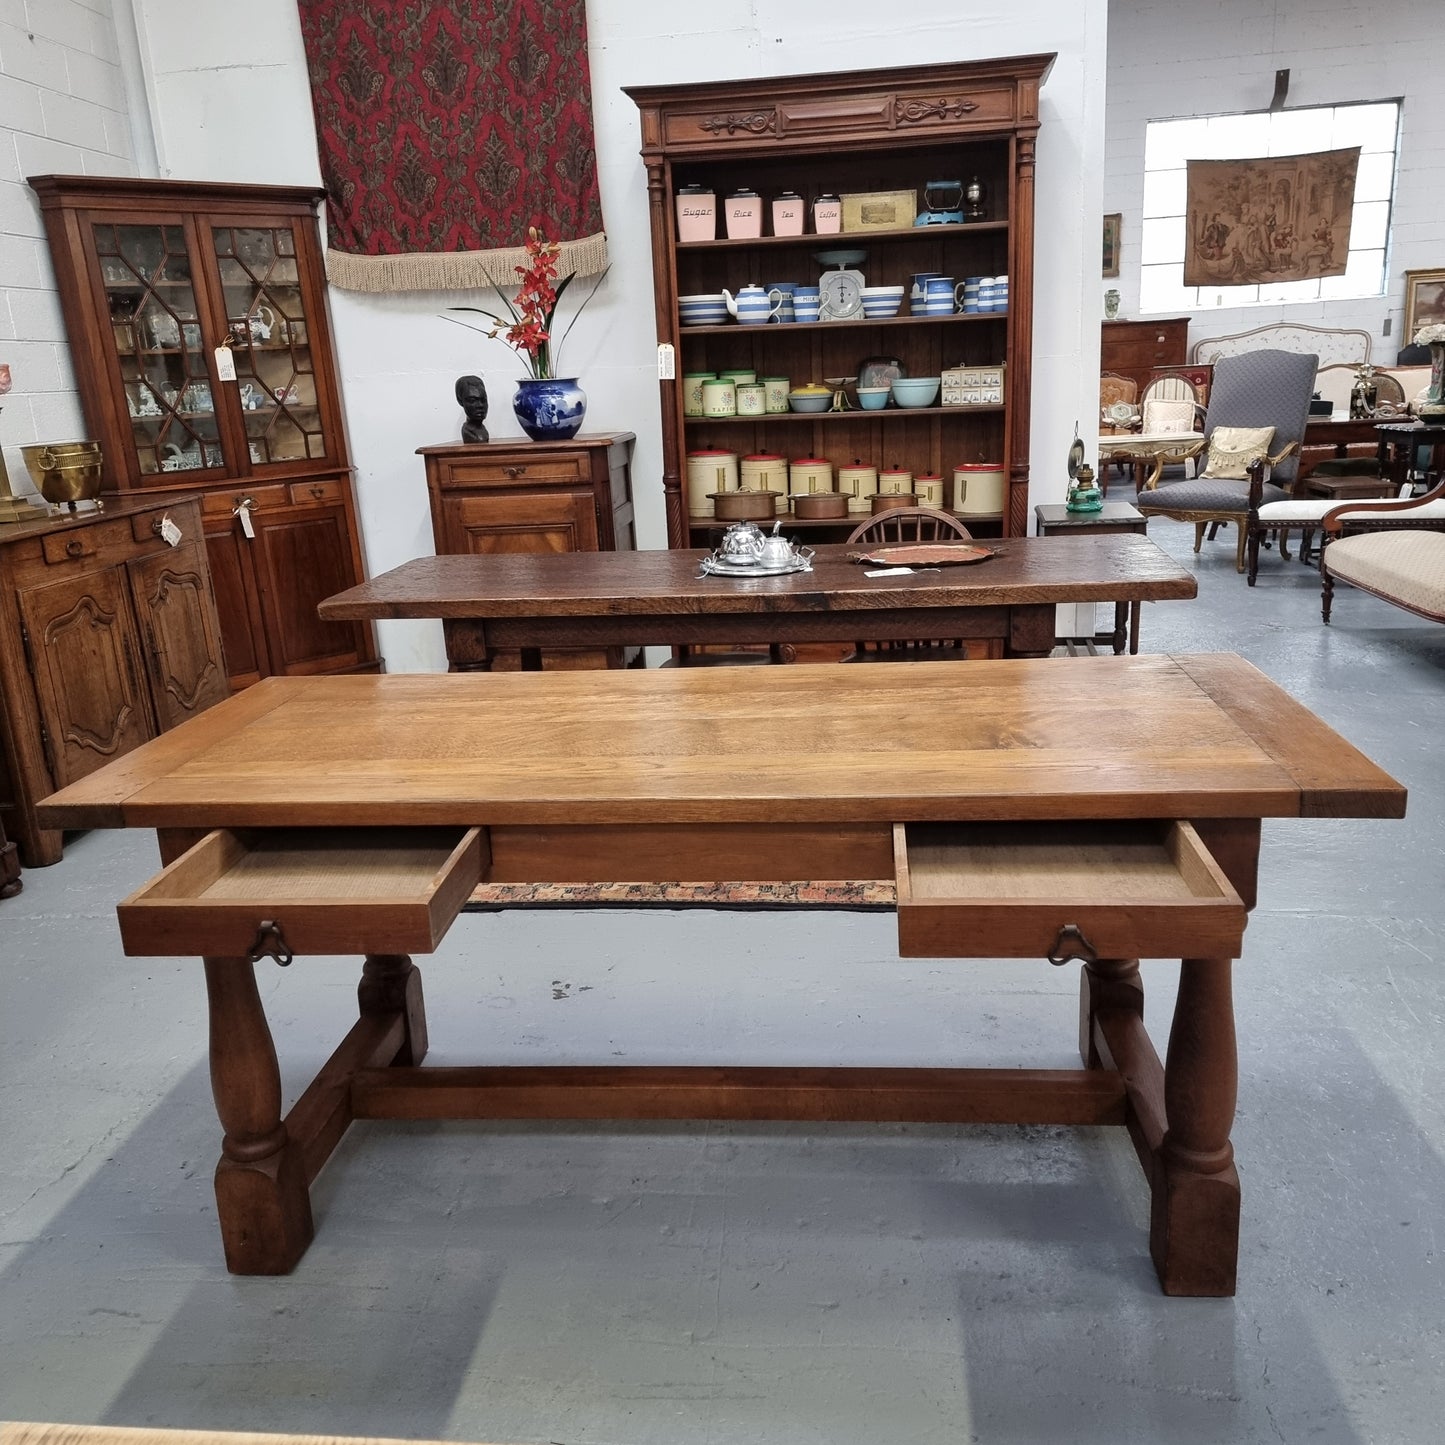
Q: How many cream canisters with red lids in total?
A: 7